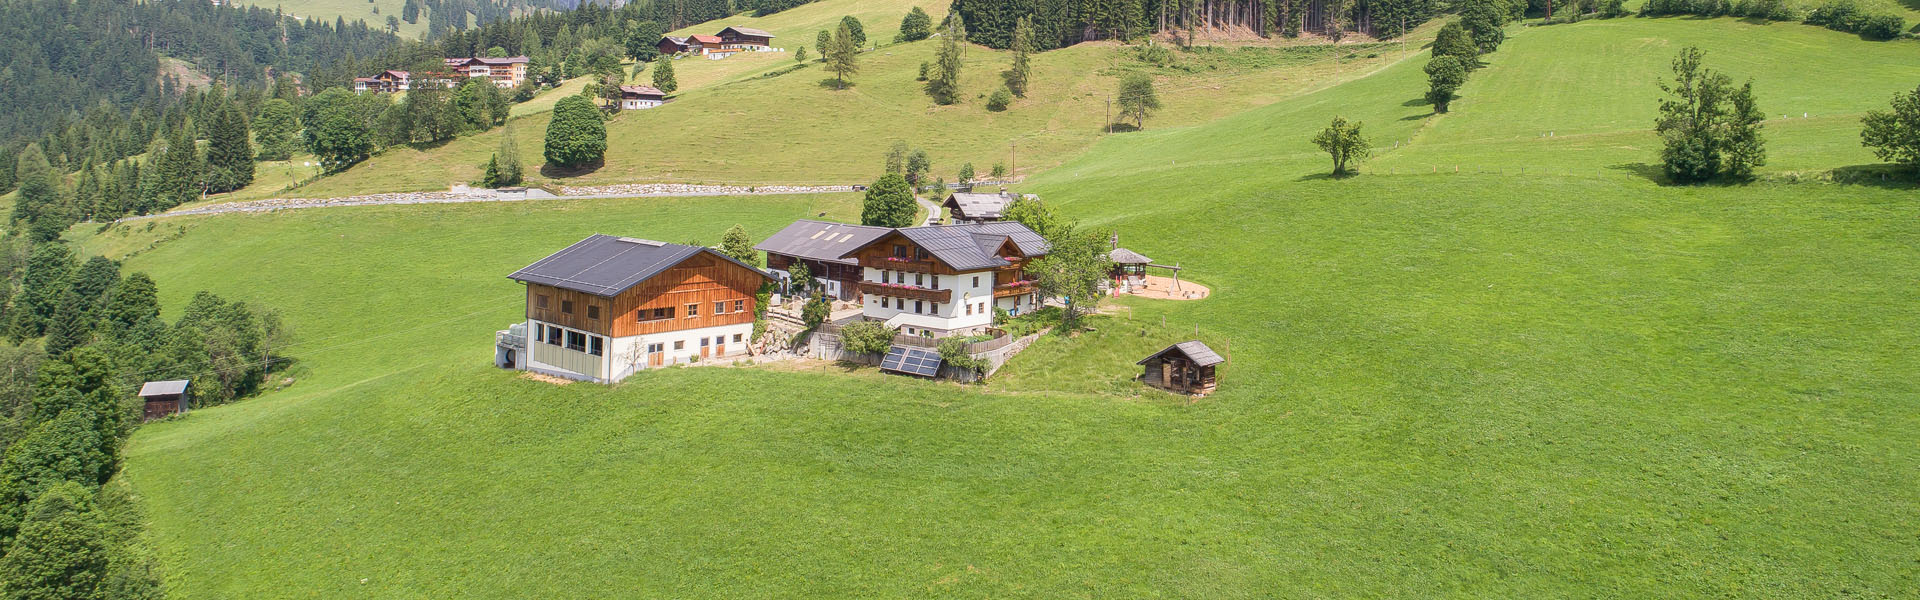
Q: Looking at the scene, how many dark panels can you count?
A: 9